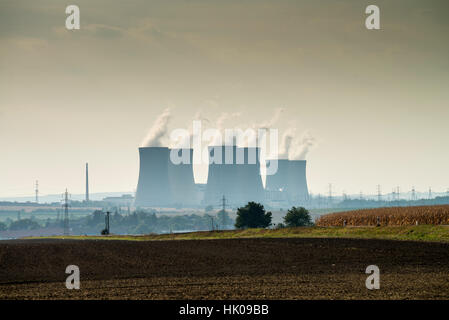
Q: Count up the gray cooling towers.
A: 6